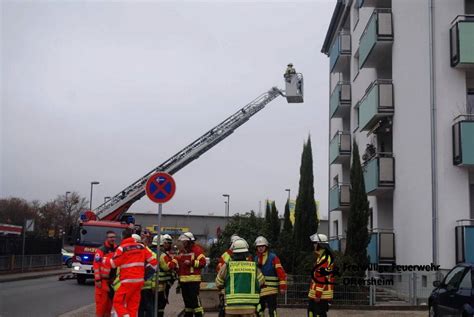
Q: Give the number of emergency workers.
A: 11